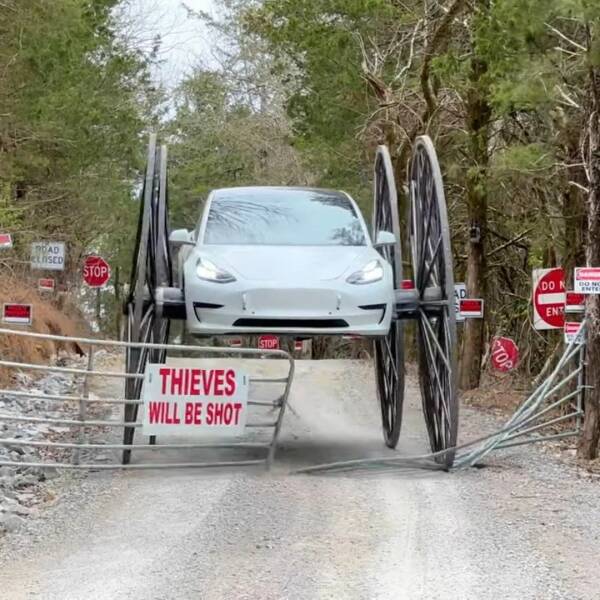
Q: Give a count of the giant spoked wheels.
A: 4